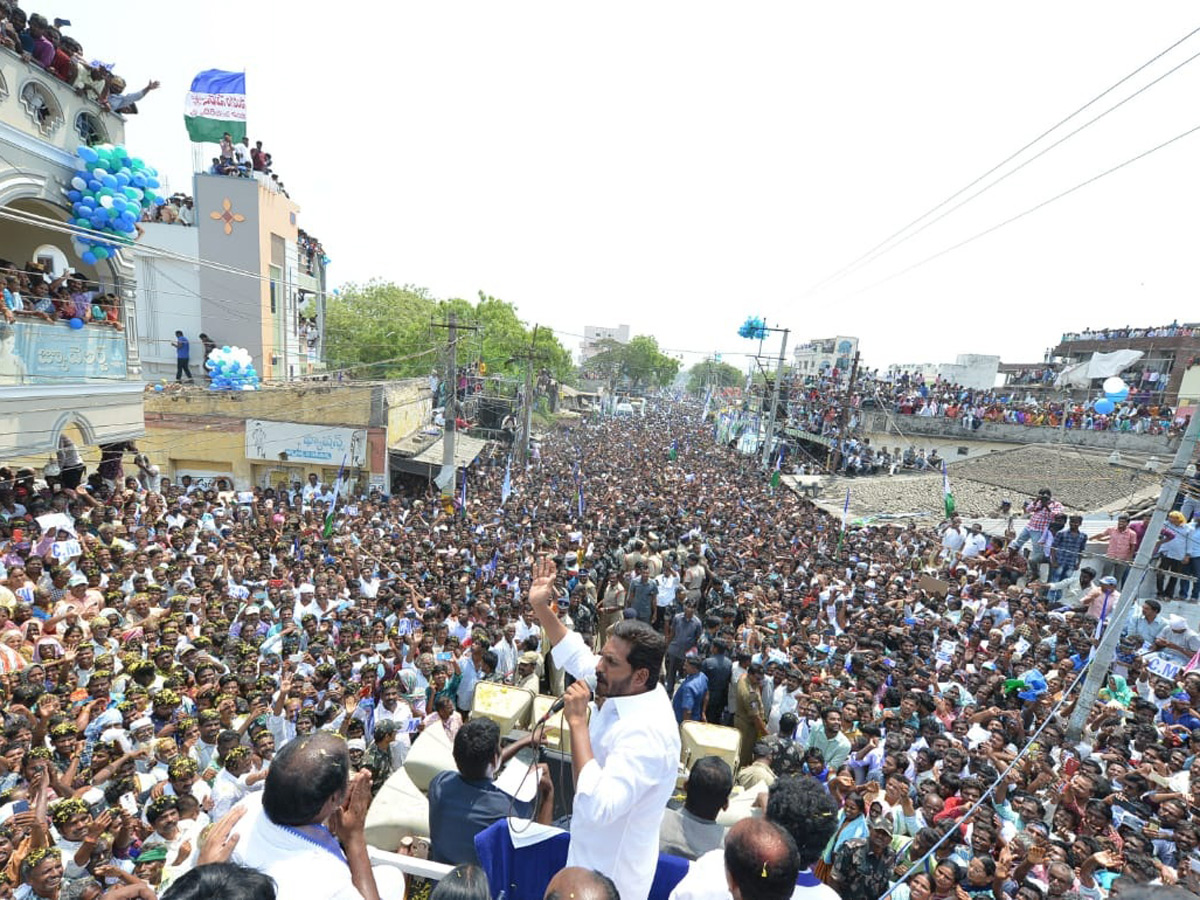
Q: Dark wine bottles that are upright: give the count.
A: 0